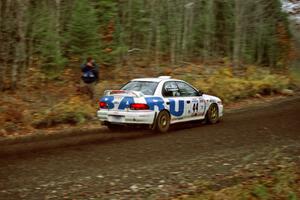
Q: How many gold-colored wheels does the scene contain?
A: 2